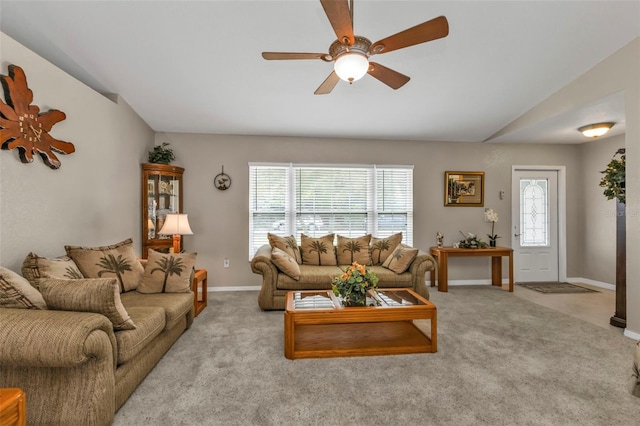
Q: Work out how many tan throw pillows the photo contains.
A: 11